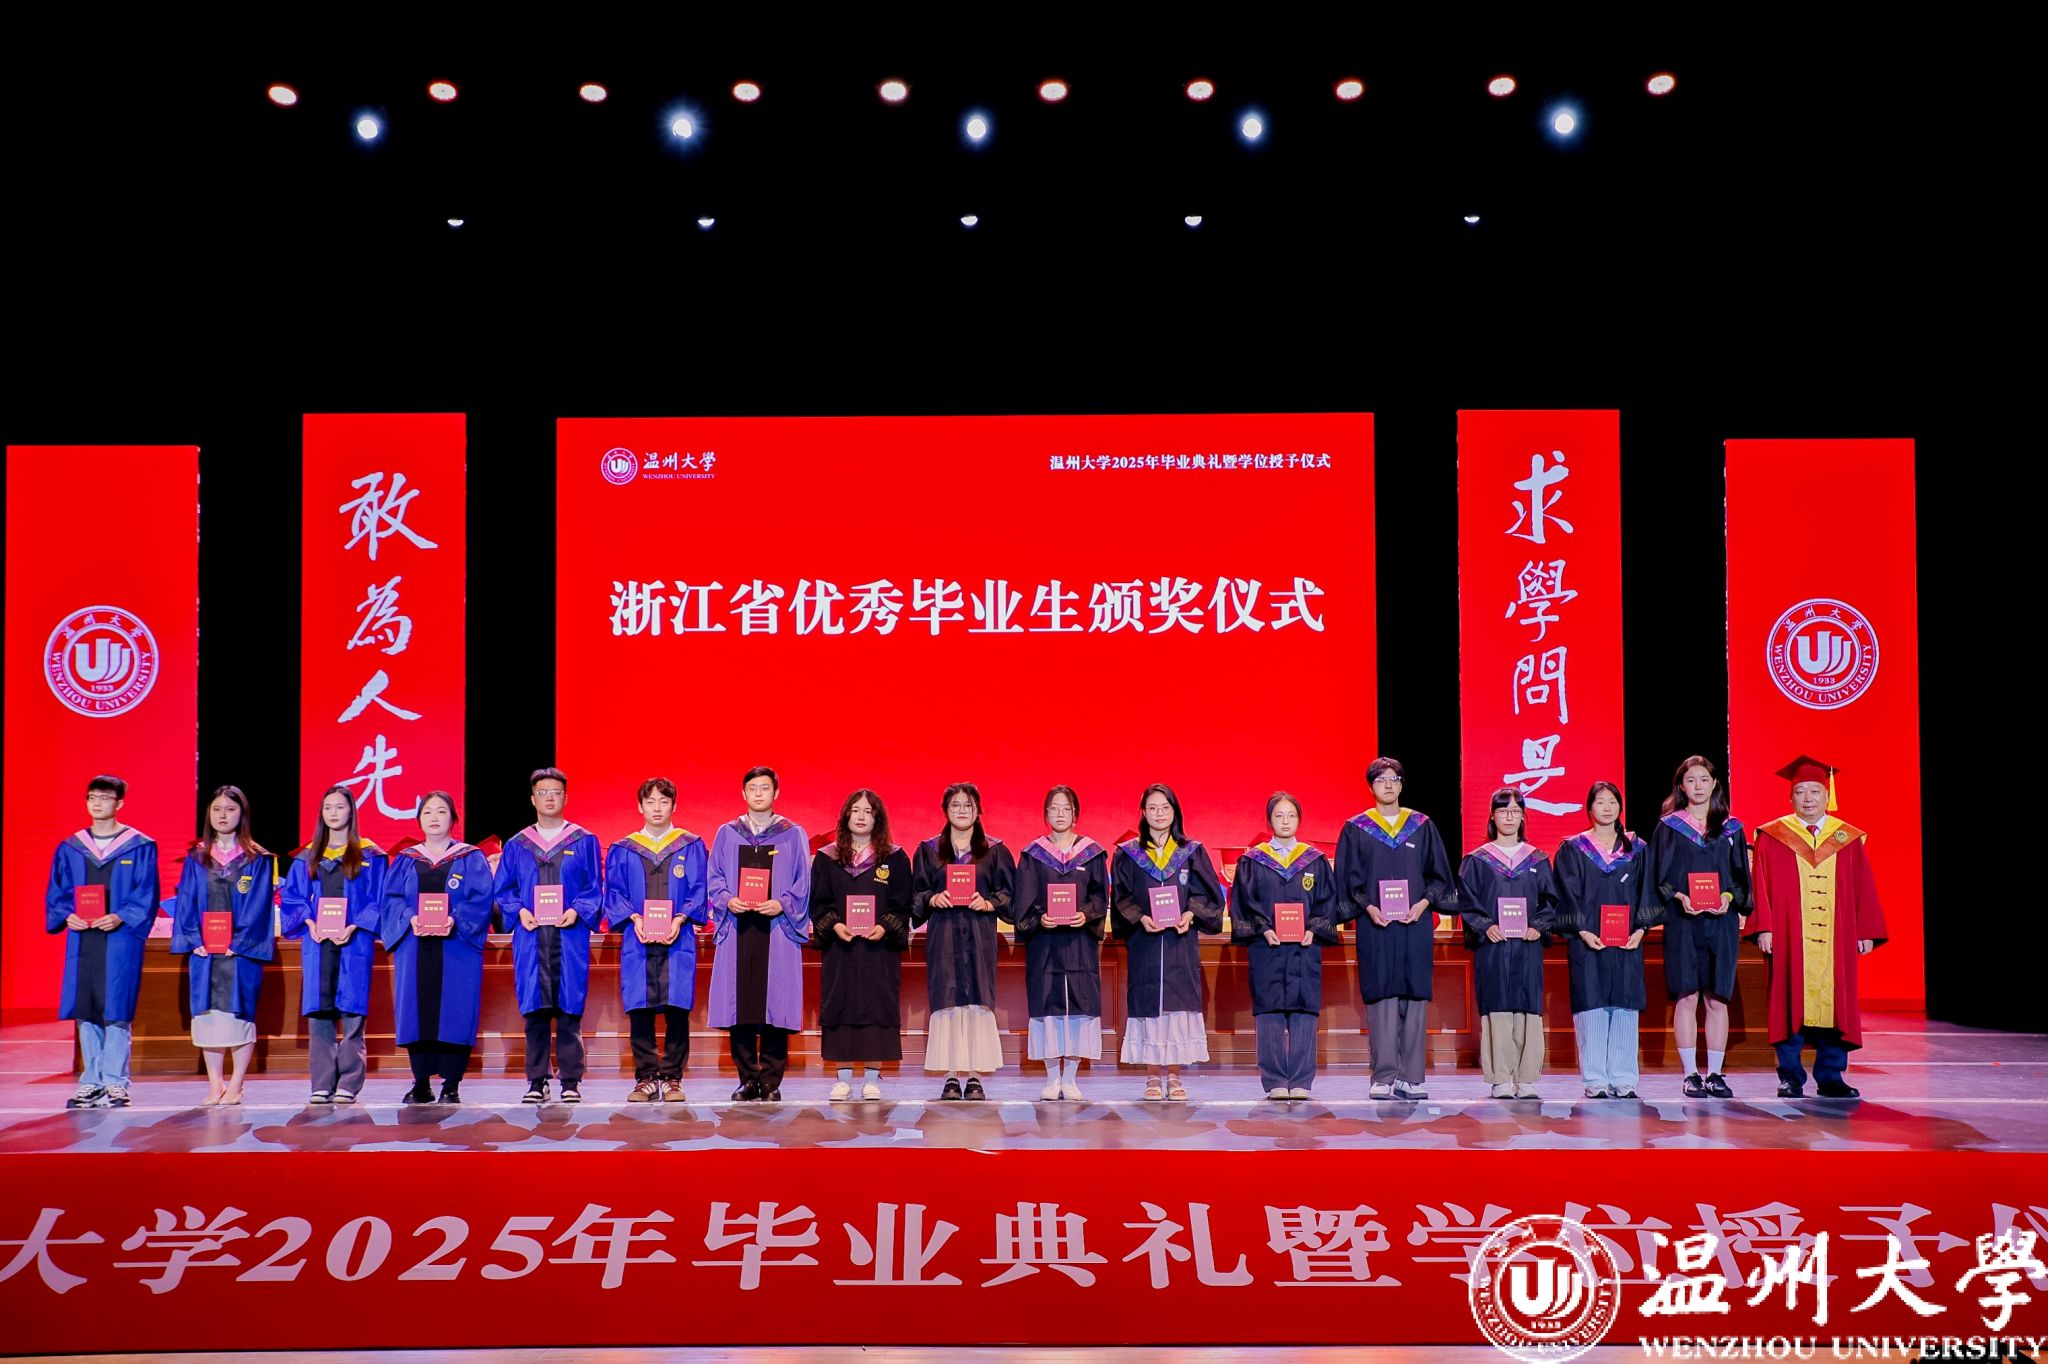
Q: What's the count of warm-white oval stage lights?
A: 10